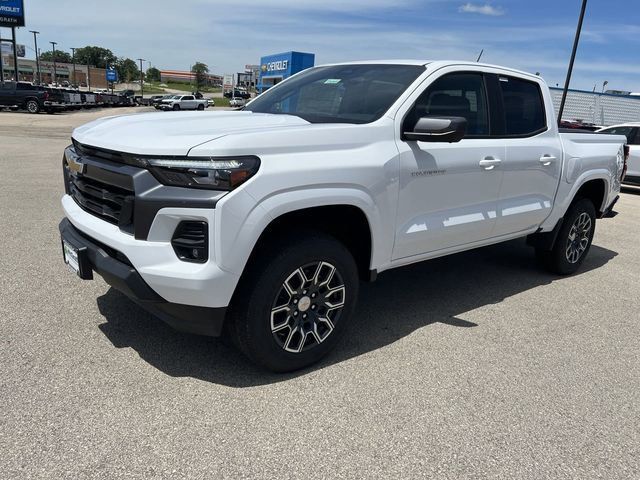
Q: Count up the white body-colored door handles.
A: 2